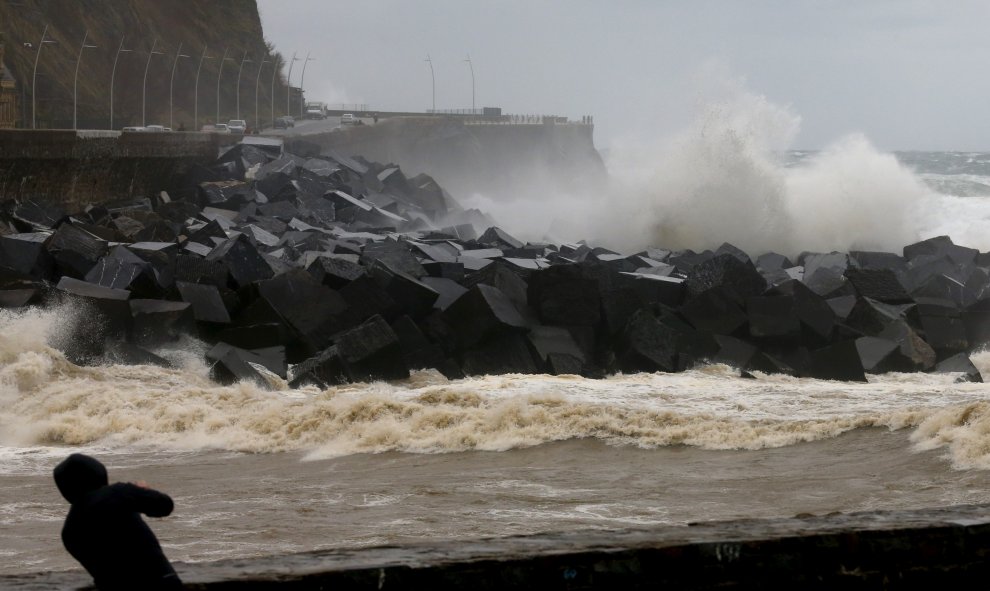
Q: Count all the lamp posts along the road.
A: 14